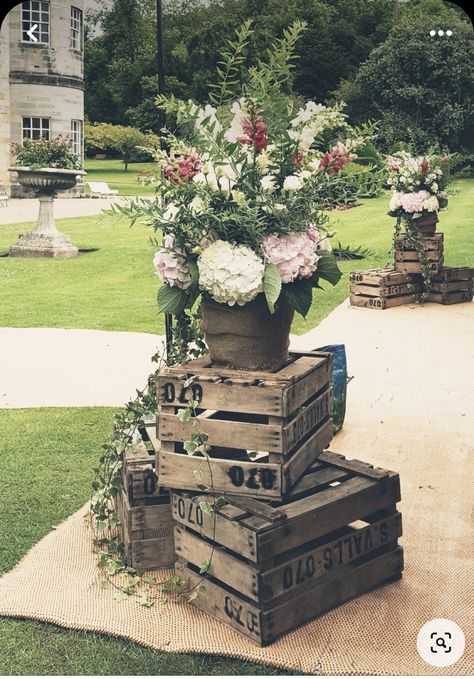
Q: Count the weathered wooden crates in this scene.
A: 6